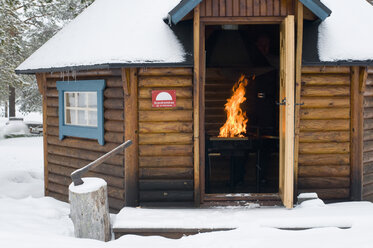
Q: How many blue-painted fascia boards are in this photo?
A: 2